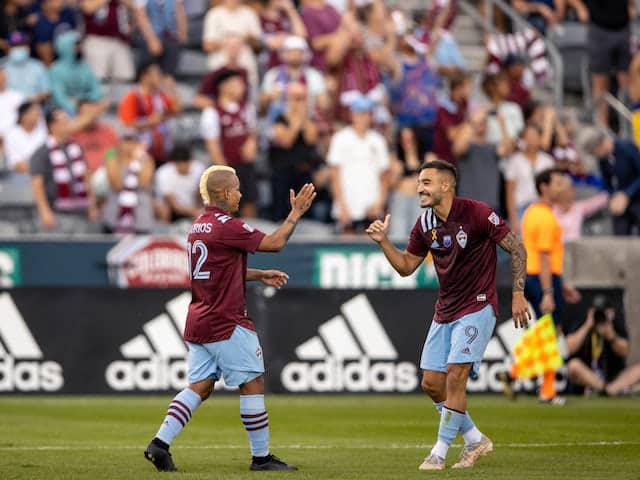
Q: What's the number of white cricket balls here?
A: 0